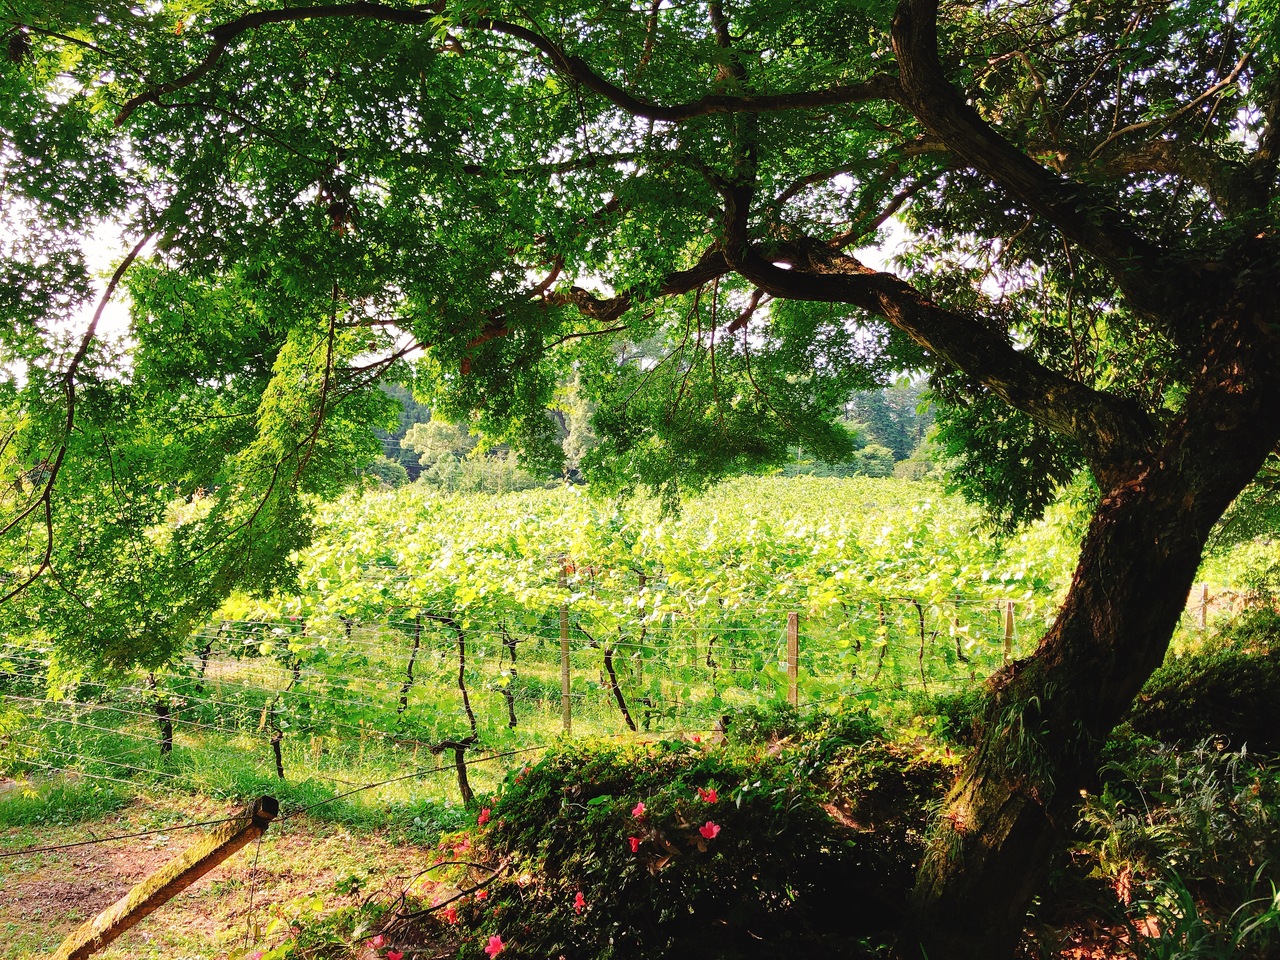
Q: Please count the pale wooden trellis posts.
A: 4